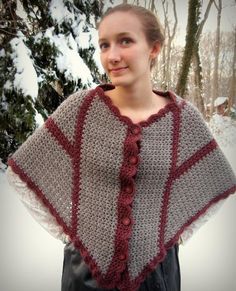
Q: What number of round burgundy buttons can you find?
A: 5